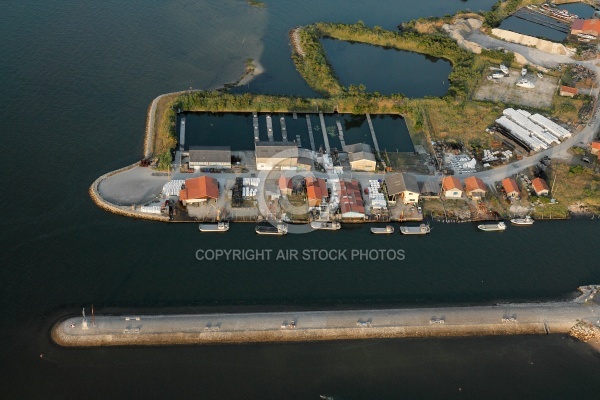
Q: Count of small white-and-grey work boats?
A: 7